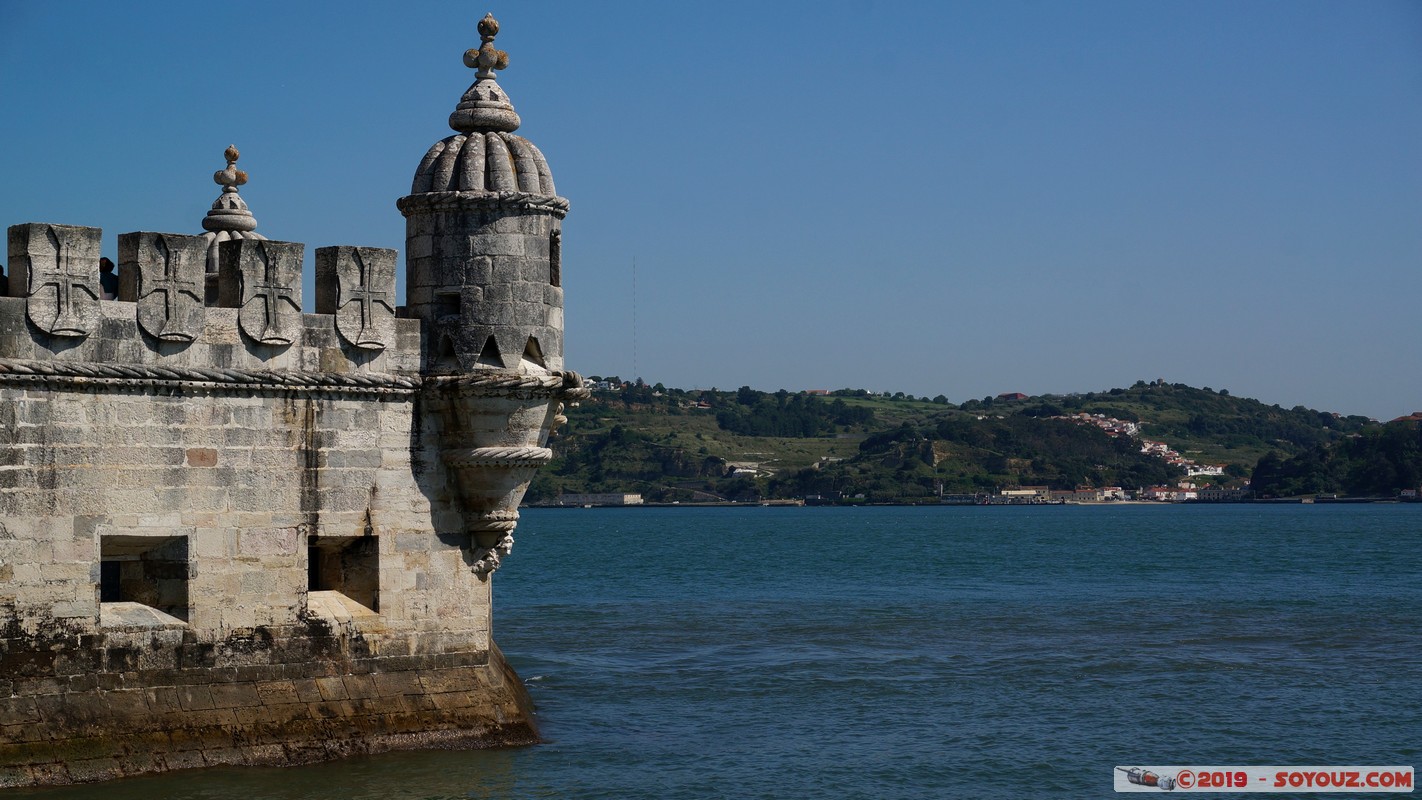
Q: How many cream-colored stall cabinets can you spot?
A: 0